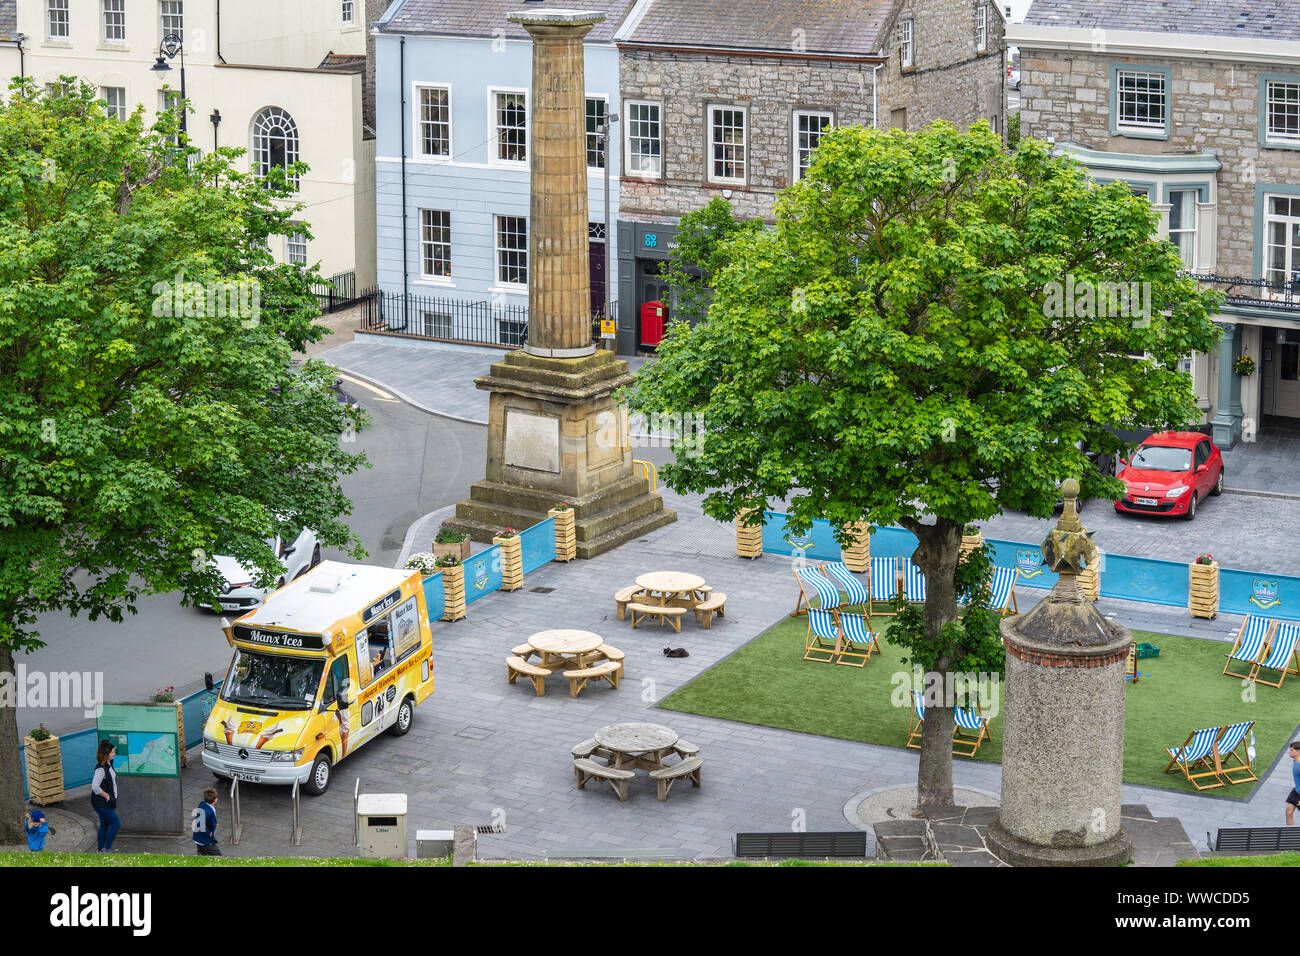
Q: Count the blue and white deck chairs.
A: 14